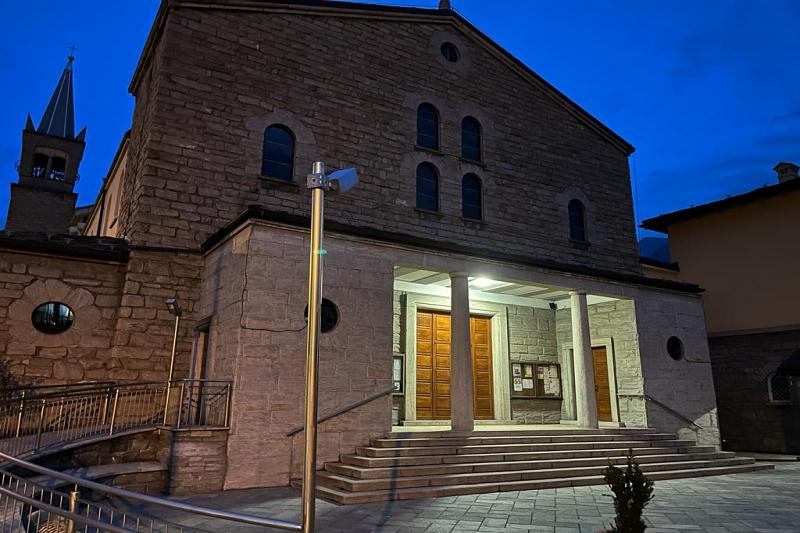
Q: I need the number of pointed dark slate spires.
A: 1